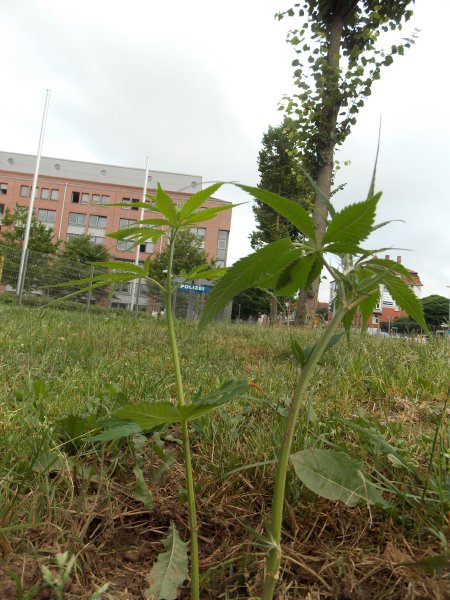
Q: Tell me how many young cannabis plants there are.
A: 2